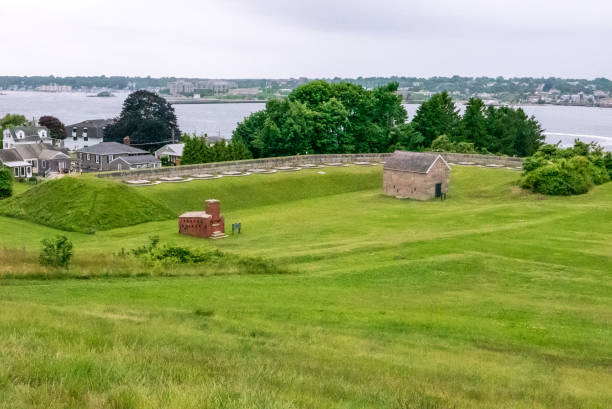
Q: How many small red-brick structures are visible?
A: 1